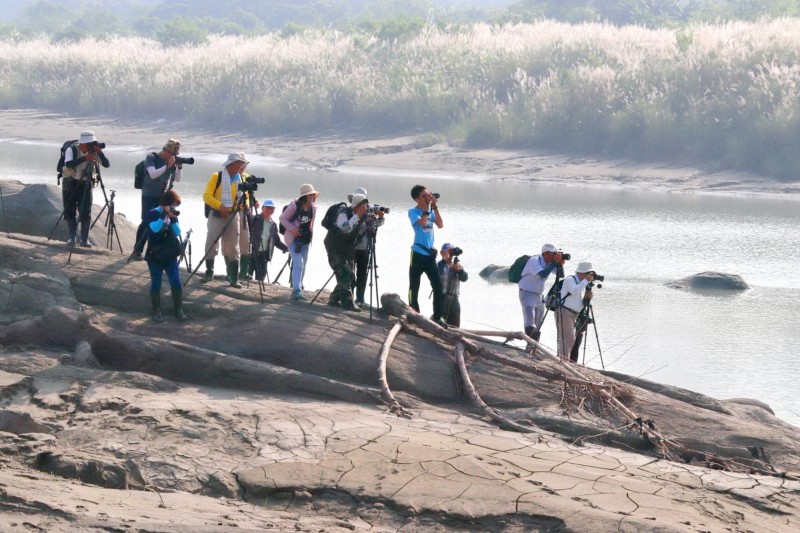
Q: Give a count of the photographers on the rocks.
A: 13